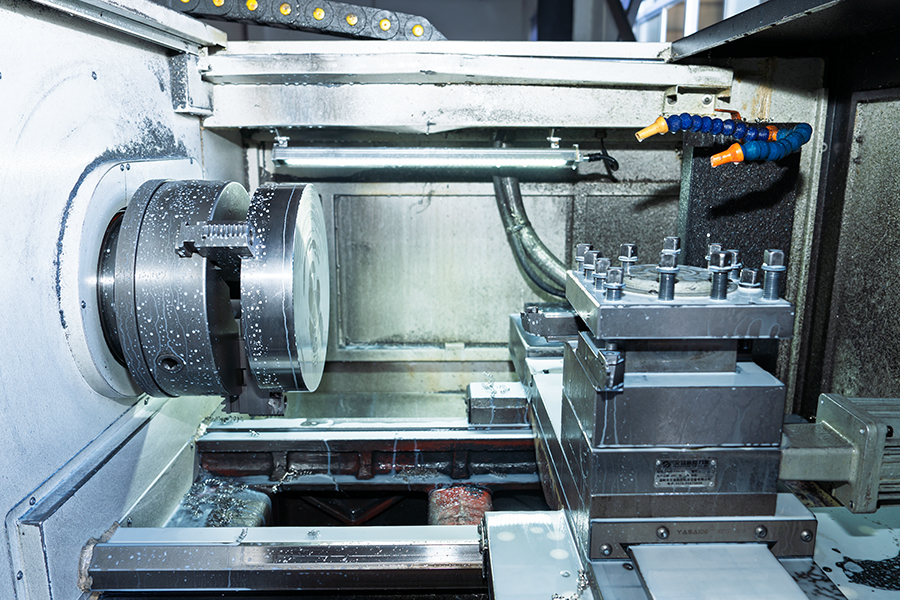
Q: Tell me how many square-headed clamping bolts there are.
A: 12